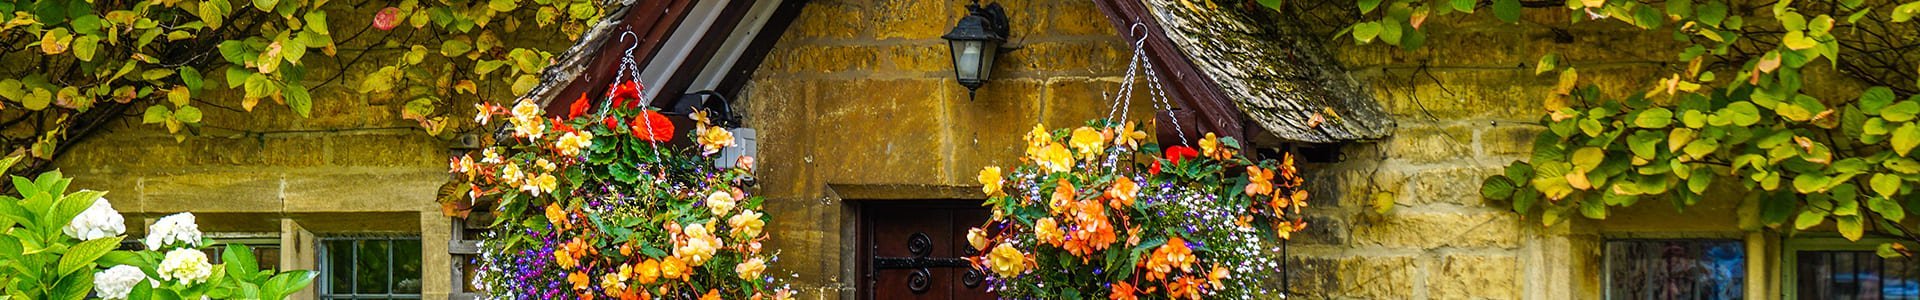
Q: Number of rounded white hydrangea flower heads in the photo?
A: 4